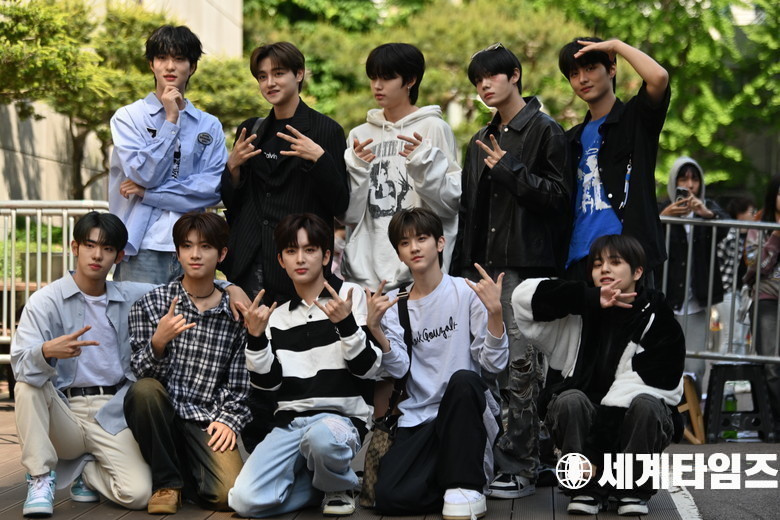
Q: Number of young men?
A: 10